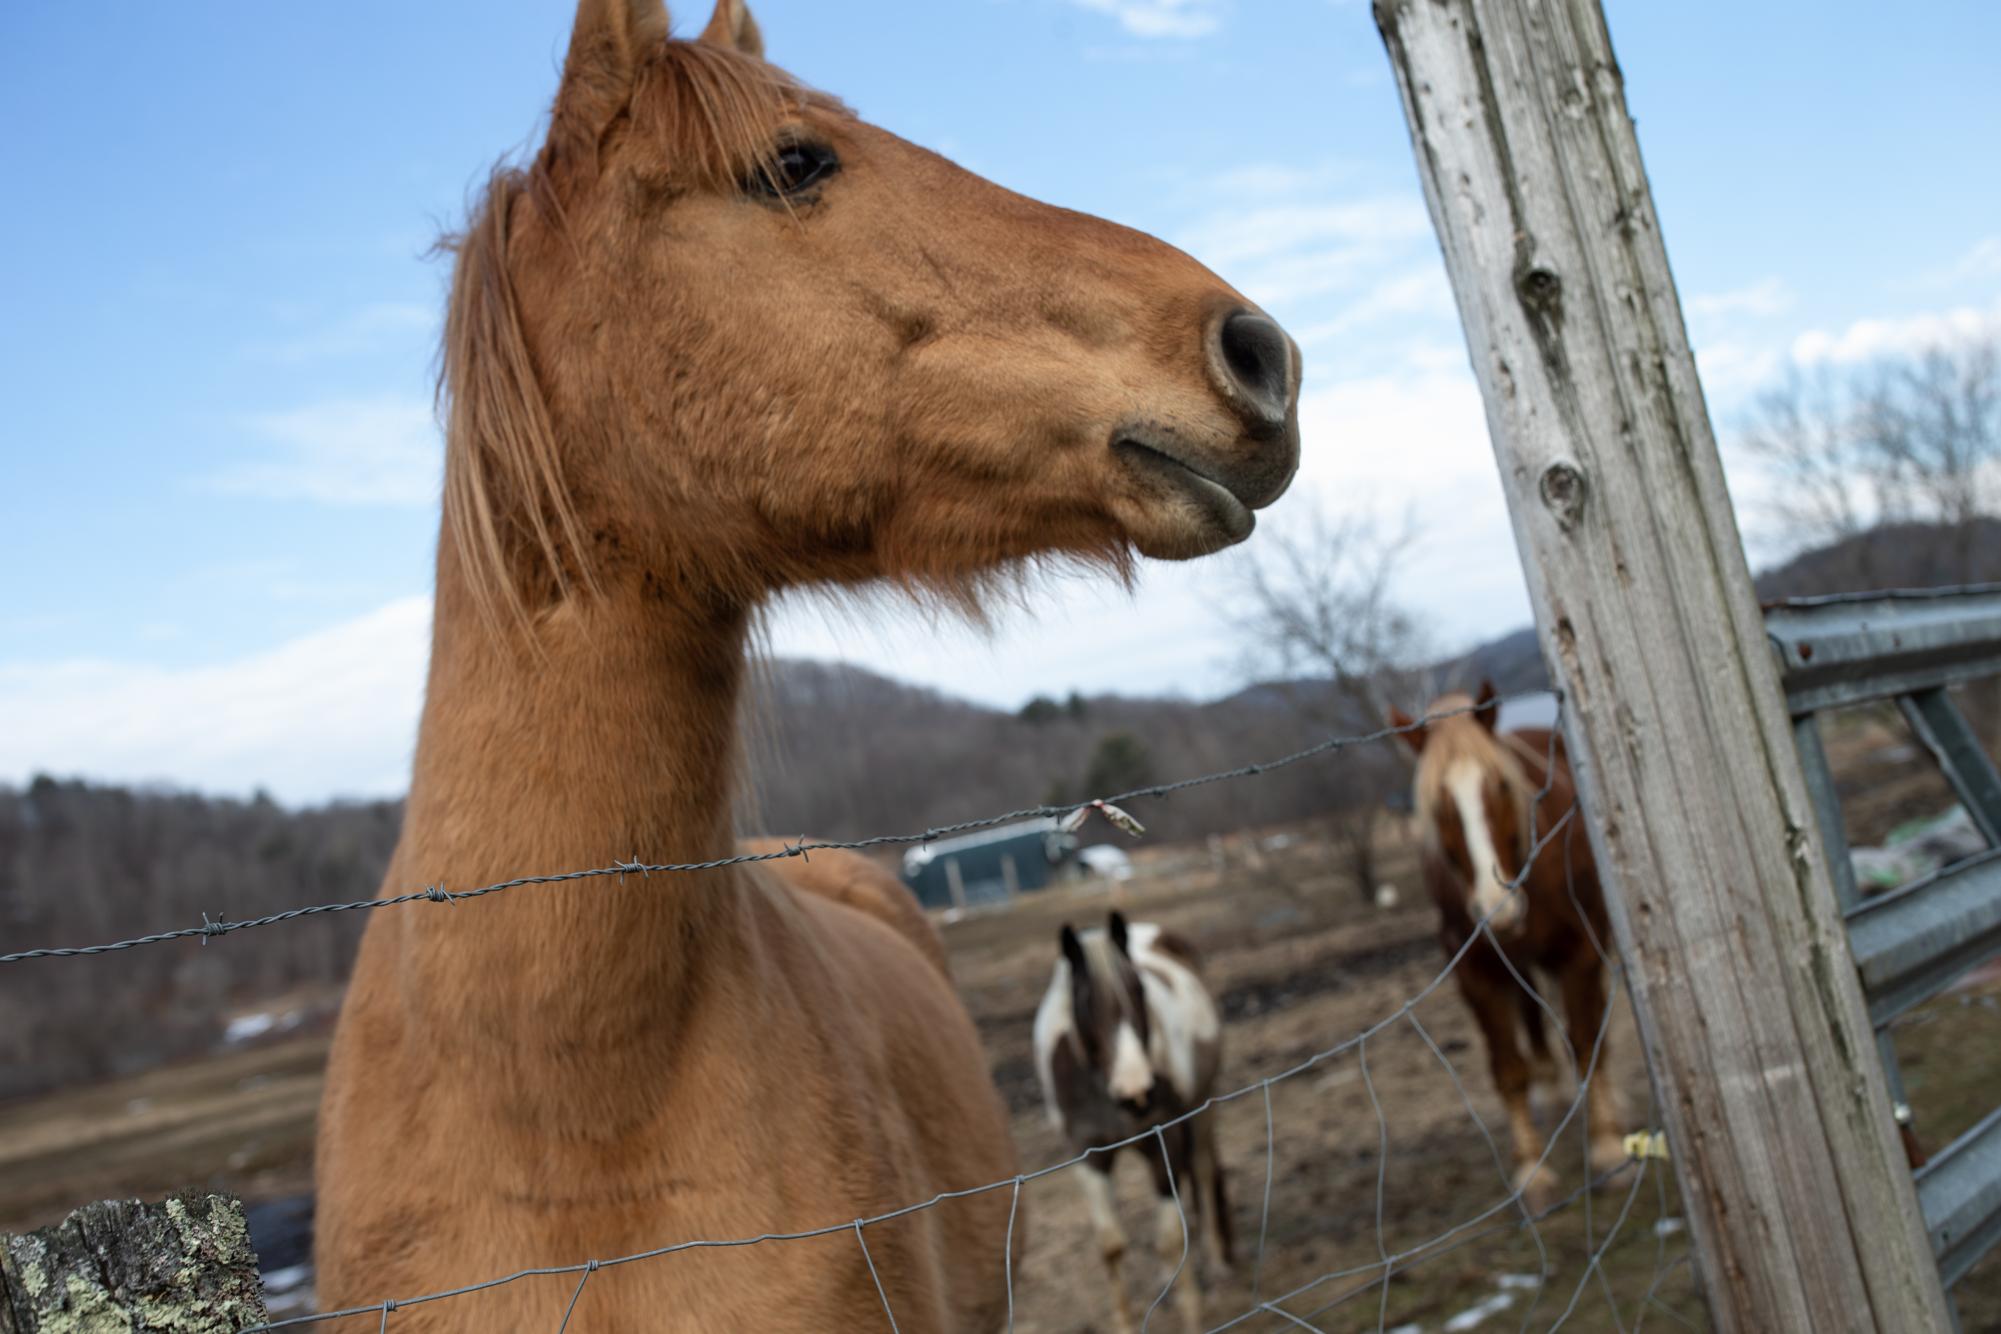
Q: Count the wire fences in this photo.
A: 2